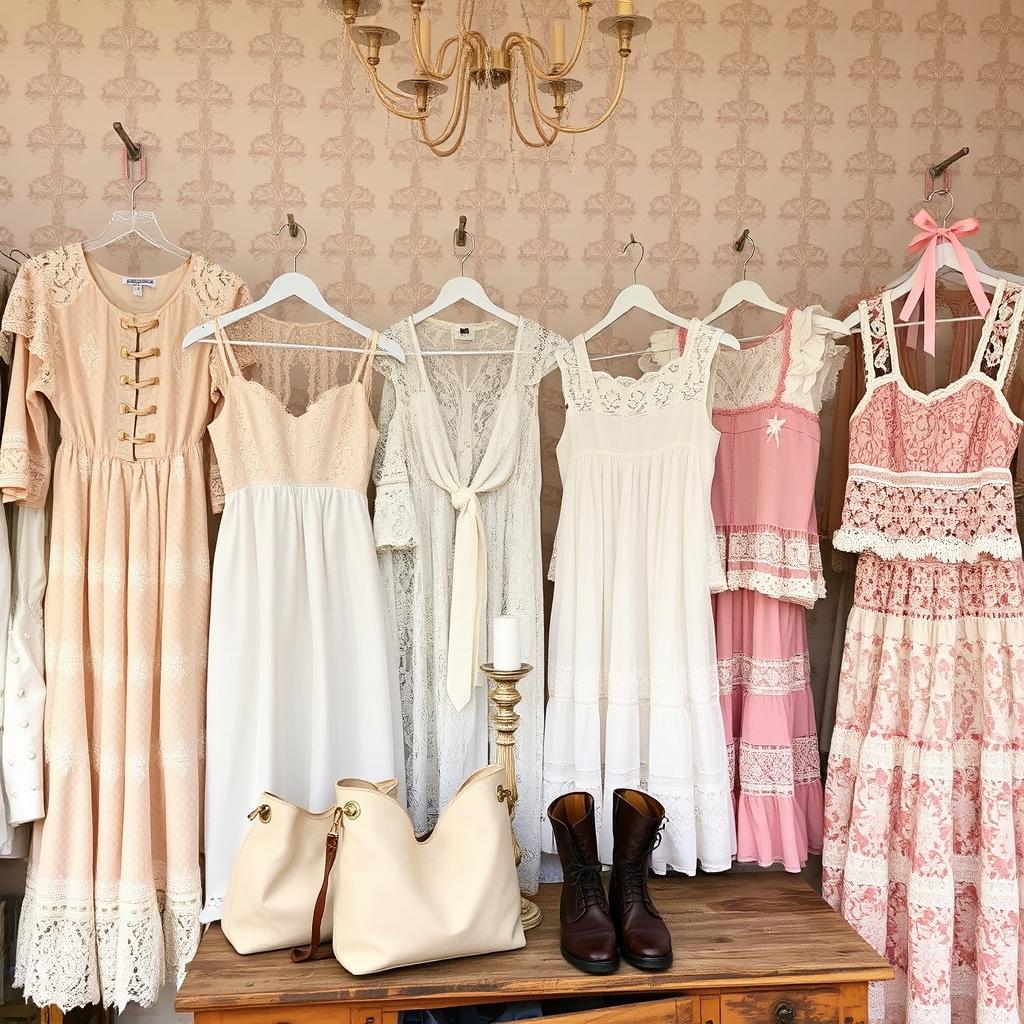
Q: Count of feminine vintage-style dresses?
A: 6